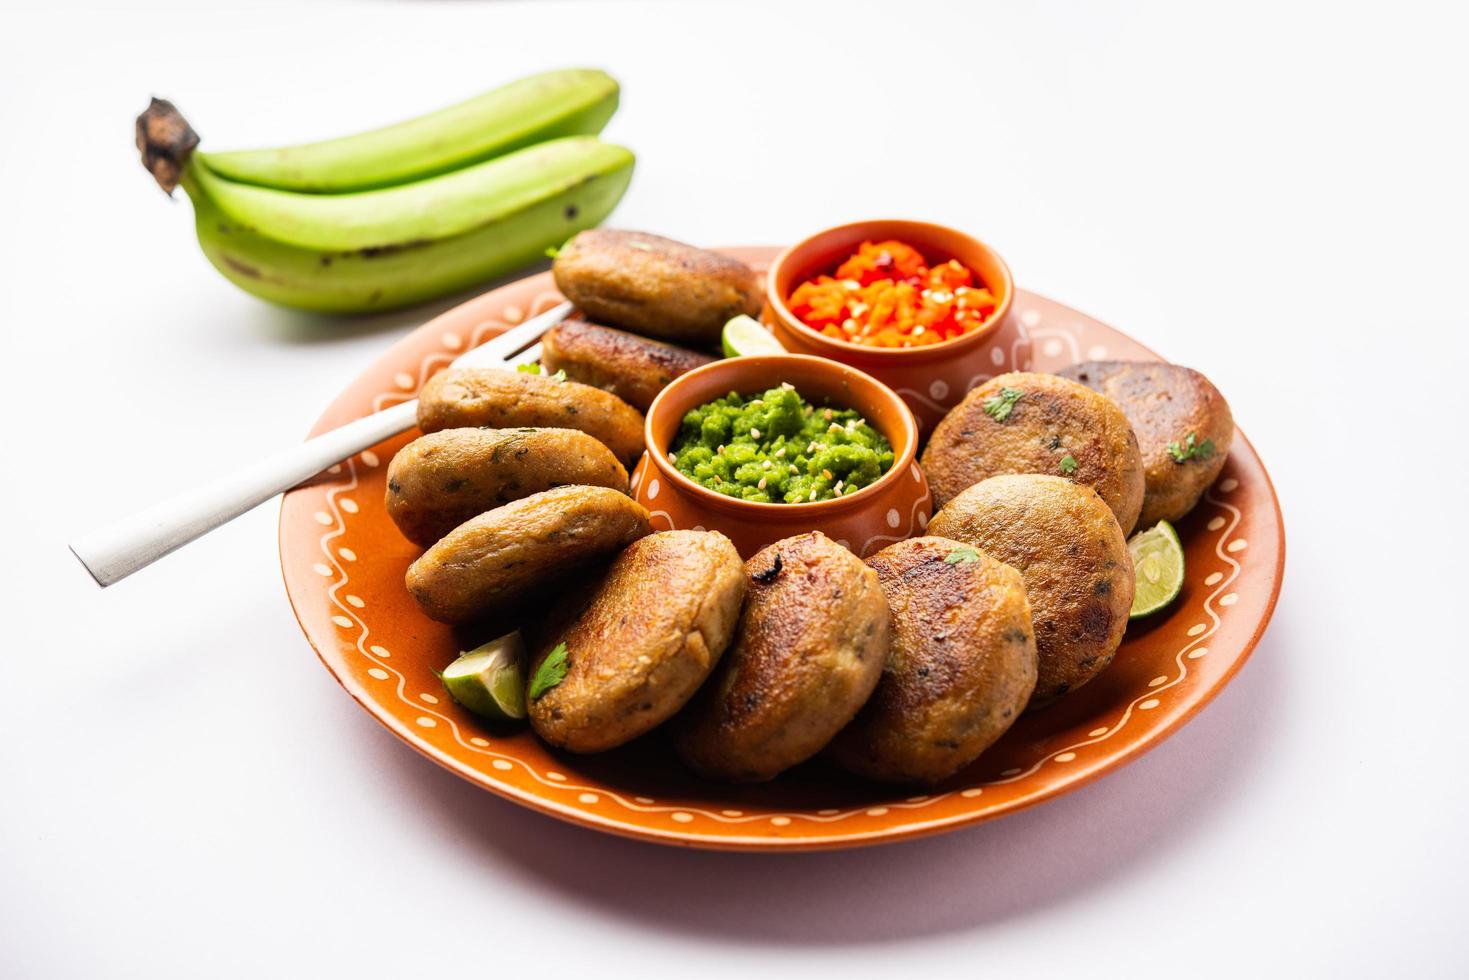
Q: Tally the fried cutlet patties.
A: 11